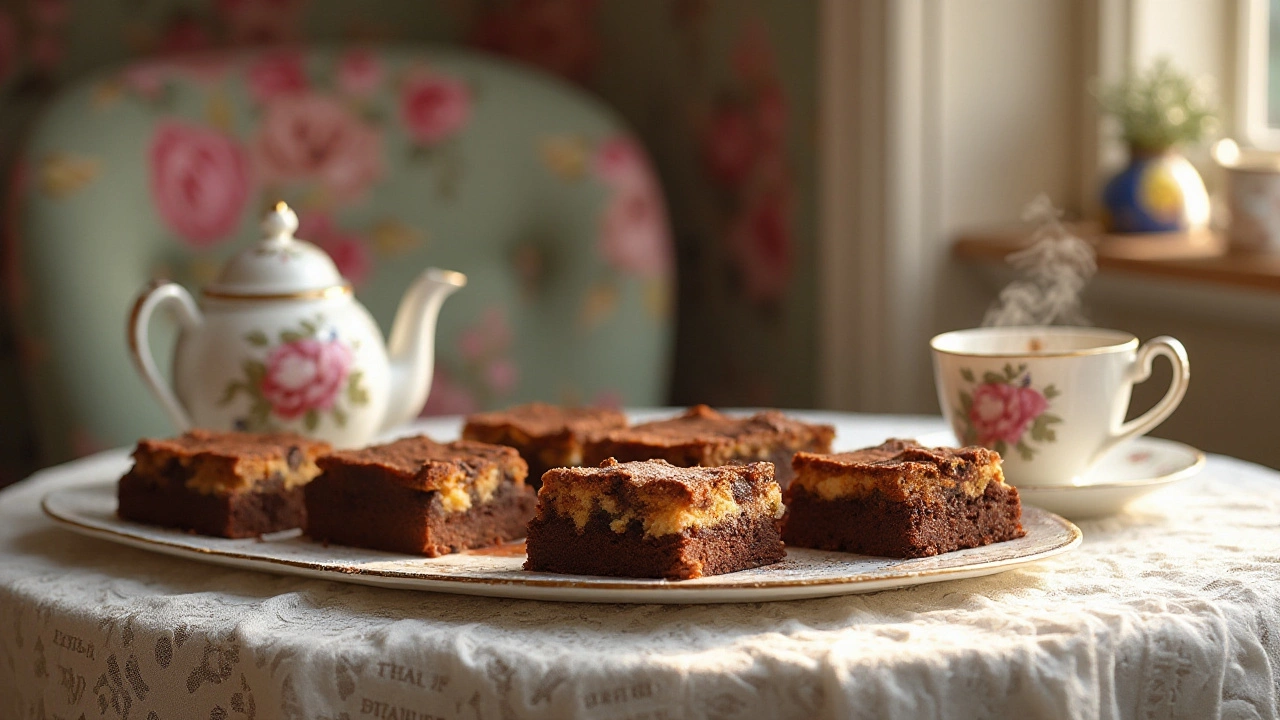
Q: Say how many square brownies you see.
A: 6